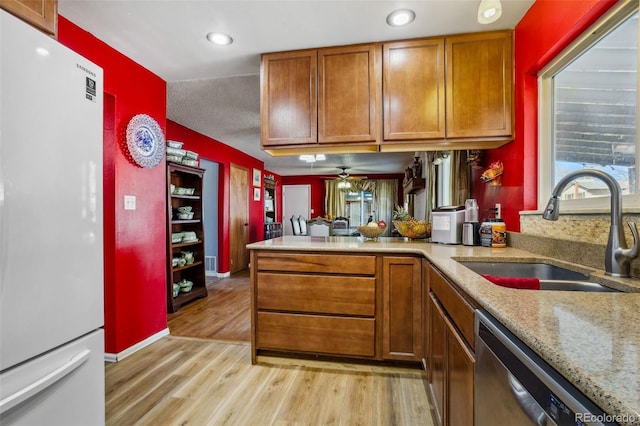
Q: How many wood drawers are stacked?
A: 3